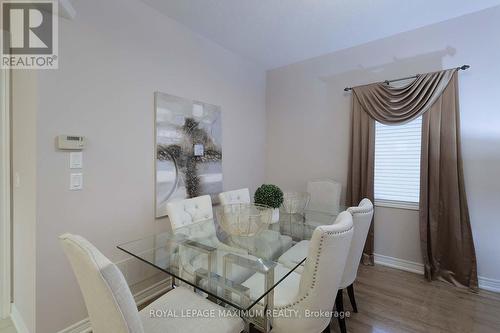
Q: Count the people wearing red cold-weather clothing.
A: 0